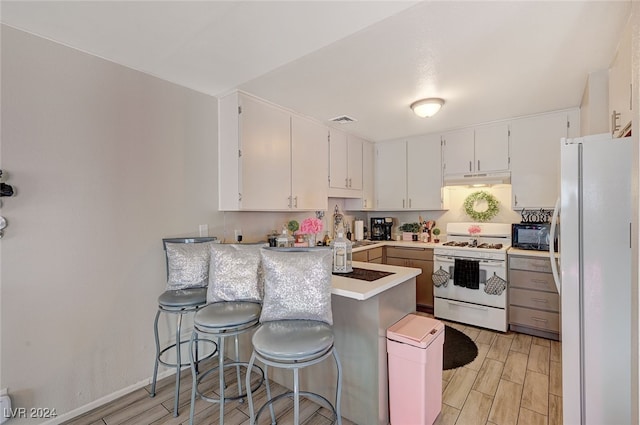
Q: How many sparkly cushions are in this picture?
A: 3